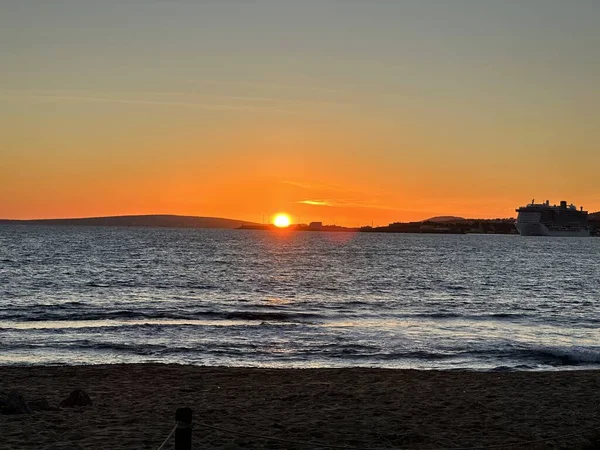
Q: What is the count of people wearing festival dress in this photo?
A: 0